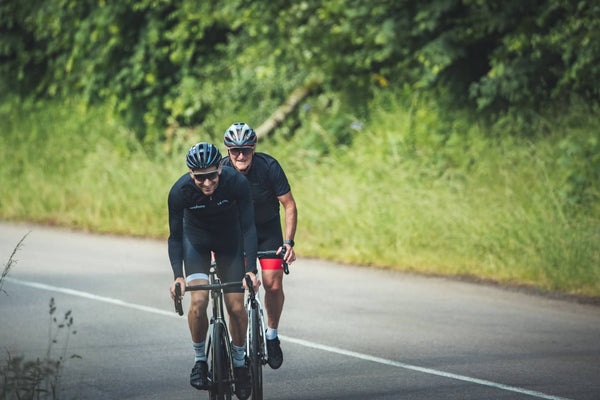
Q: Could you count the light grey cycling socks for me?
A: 2